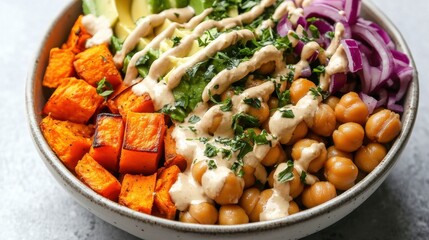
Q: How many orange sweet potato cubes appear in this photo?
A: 12